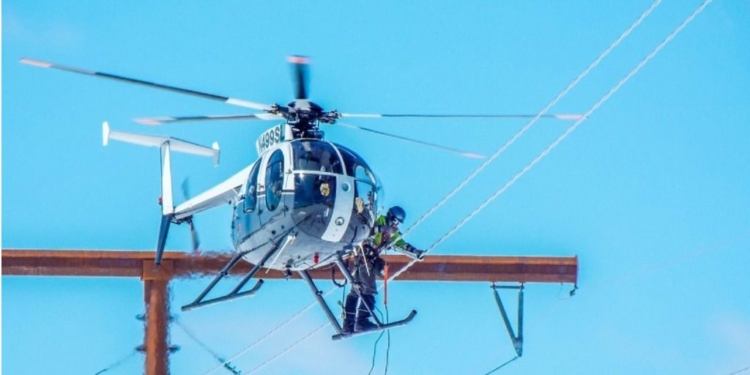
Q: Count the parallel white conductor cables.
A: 2